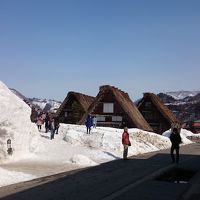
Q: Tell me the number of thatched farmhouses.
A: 3